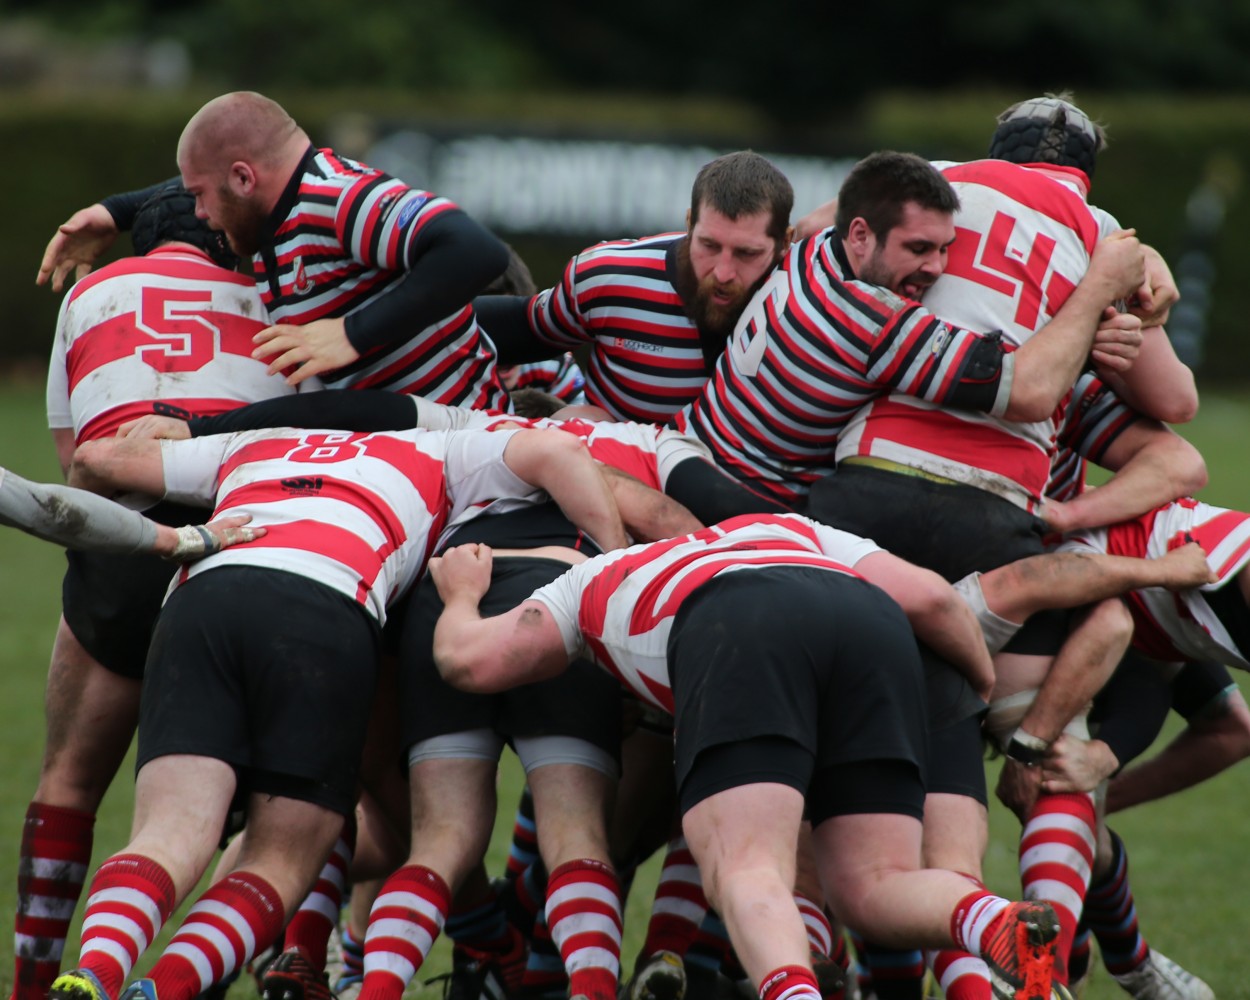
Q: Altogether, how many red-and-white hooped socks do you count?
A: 12